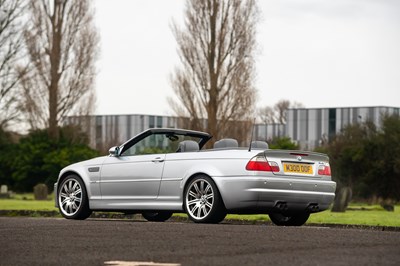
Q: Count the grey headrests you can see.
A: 3